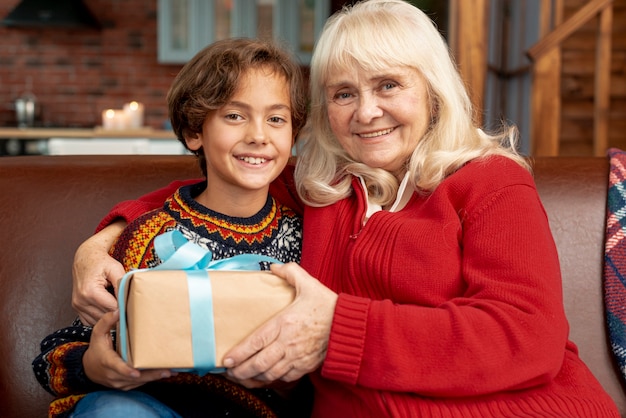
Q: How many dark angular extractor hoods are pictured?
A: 1